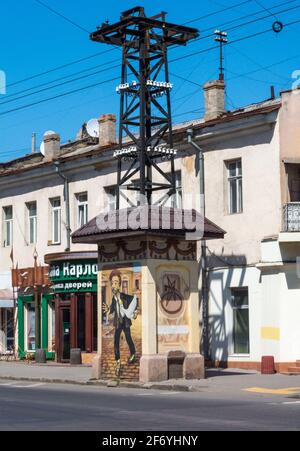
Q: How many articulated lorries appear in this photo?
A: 0